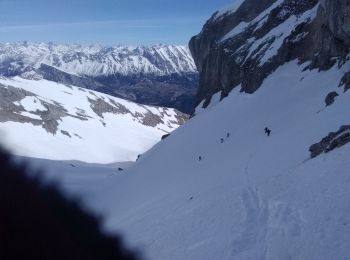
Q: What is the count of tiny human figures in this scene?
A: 5